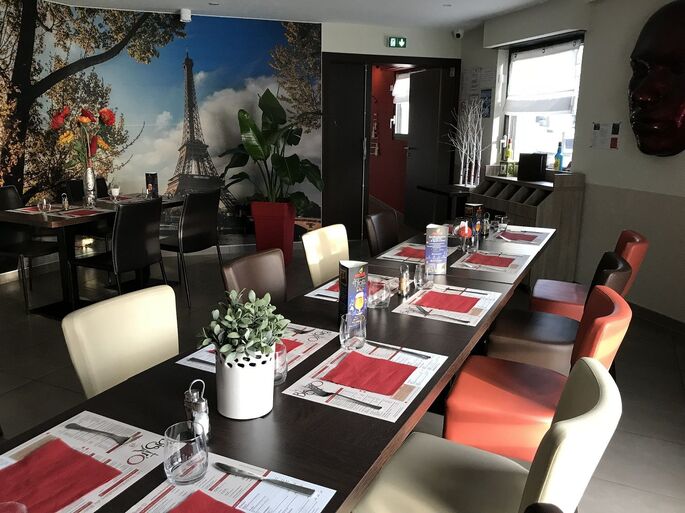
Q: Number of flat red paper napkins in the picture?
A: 12